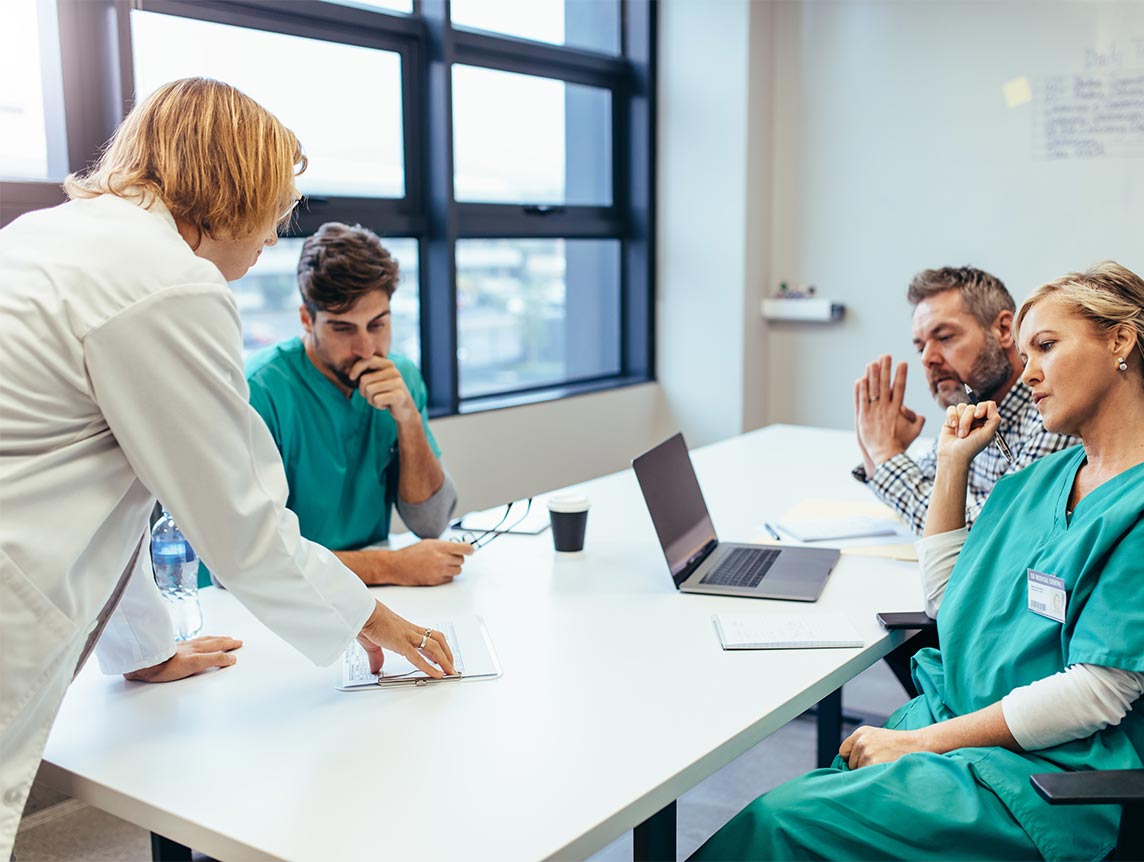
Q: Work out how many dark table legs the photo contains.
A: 3